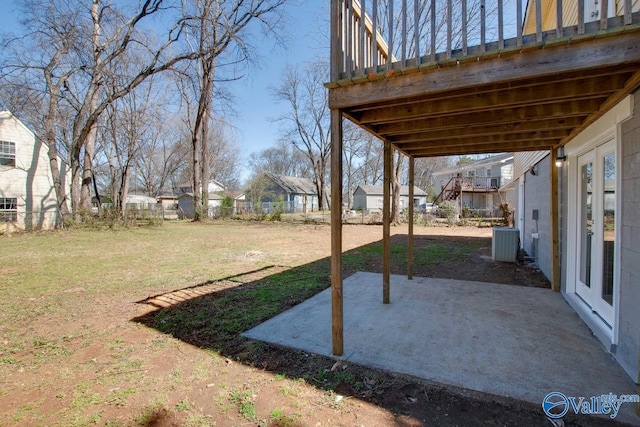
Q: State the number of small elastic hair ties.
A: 0